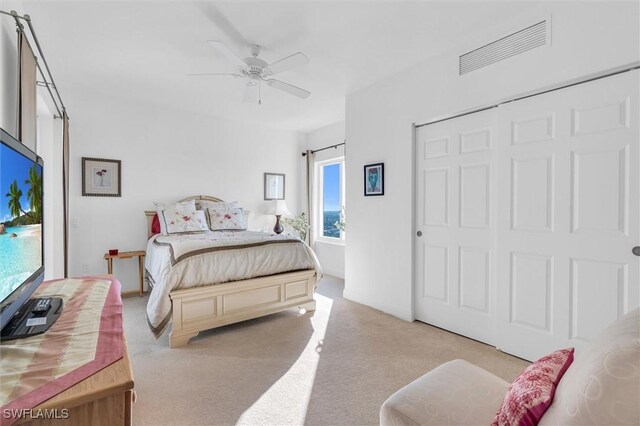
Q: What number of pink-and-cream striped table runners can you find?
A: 1